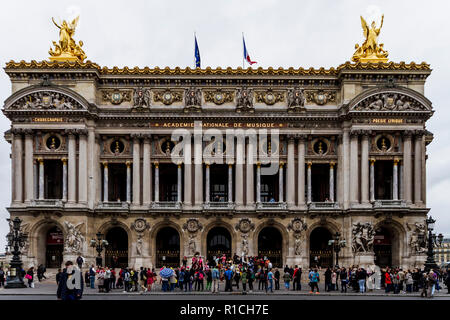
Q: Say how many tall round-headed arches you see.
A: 7